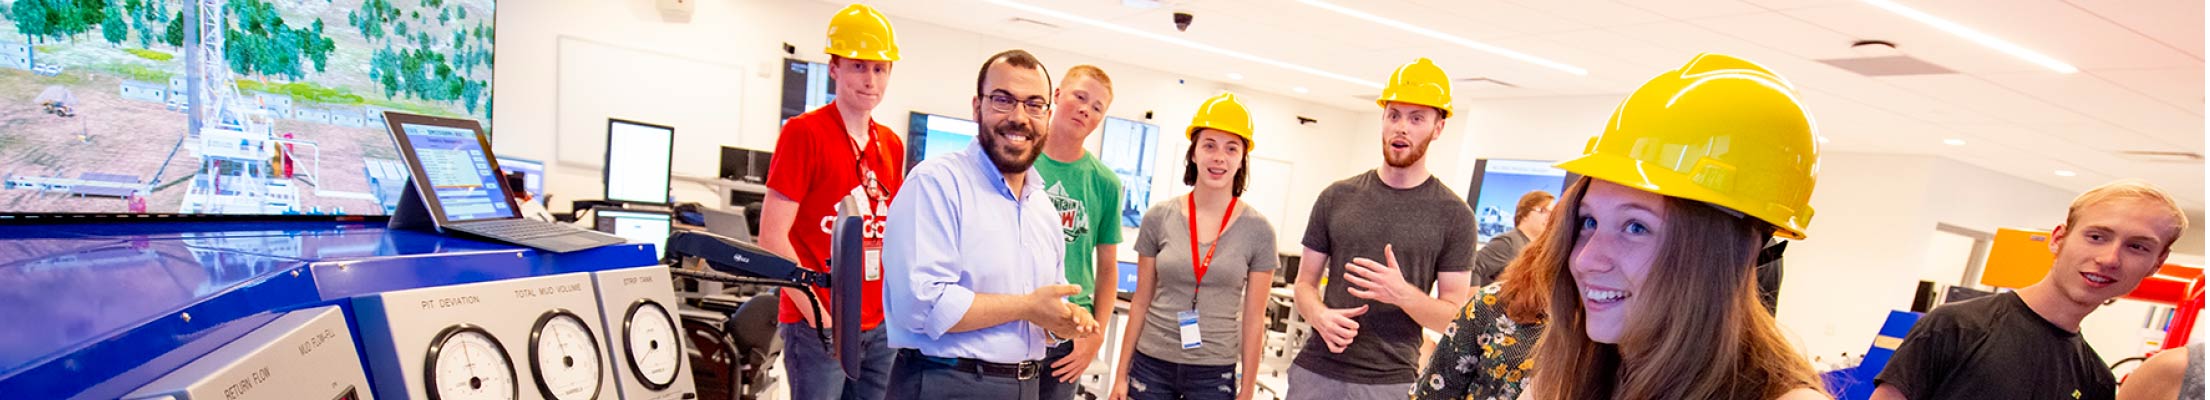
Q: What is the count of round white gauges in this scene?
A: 3